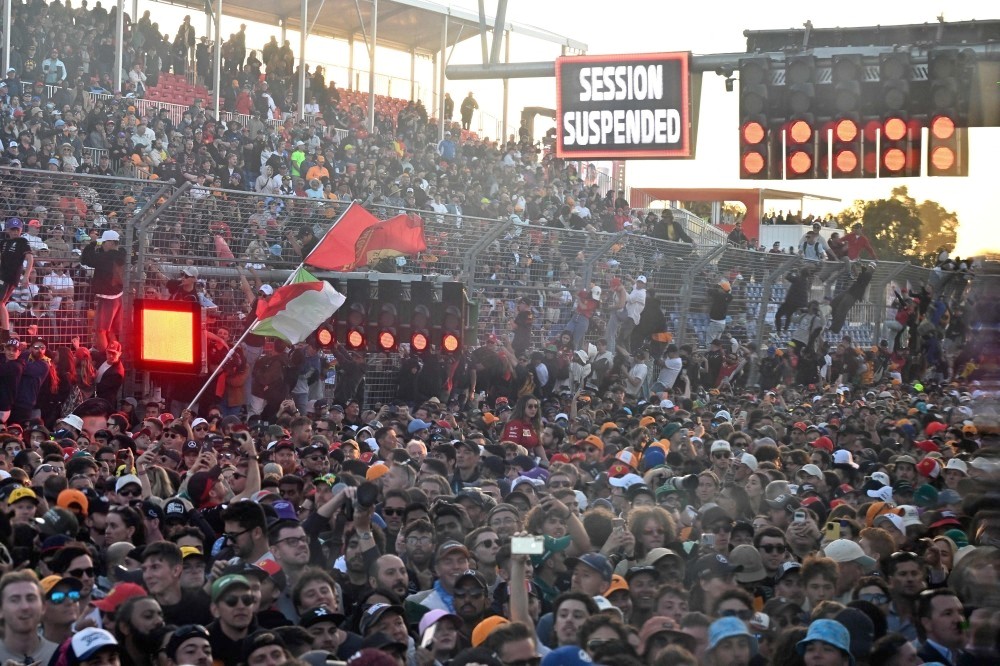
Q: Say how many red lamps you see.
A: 15